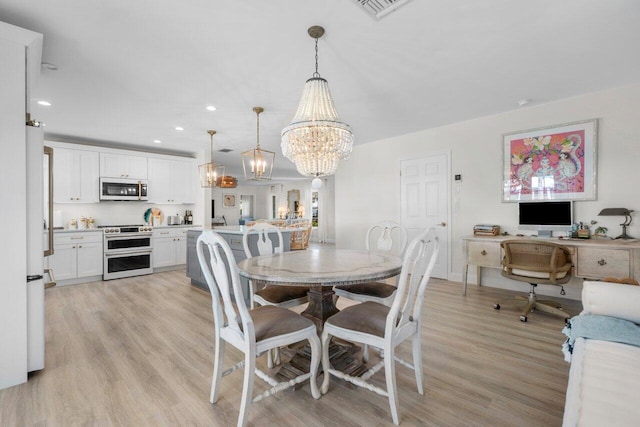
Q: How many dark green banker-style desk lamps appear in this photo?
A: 1